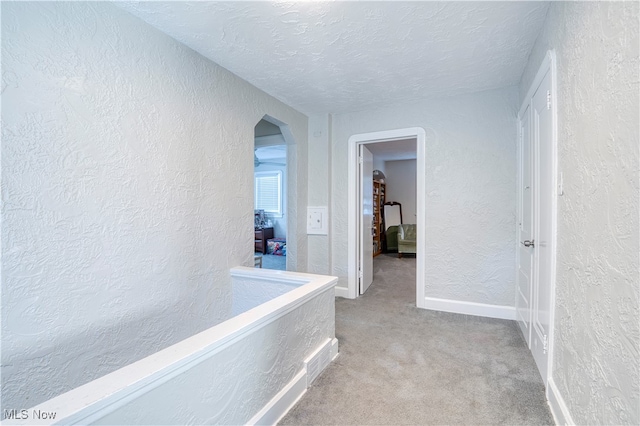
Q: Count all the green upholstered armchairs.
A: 1